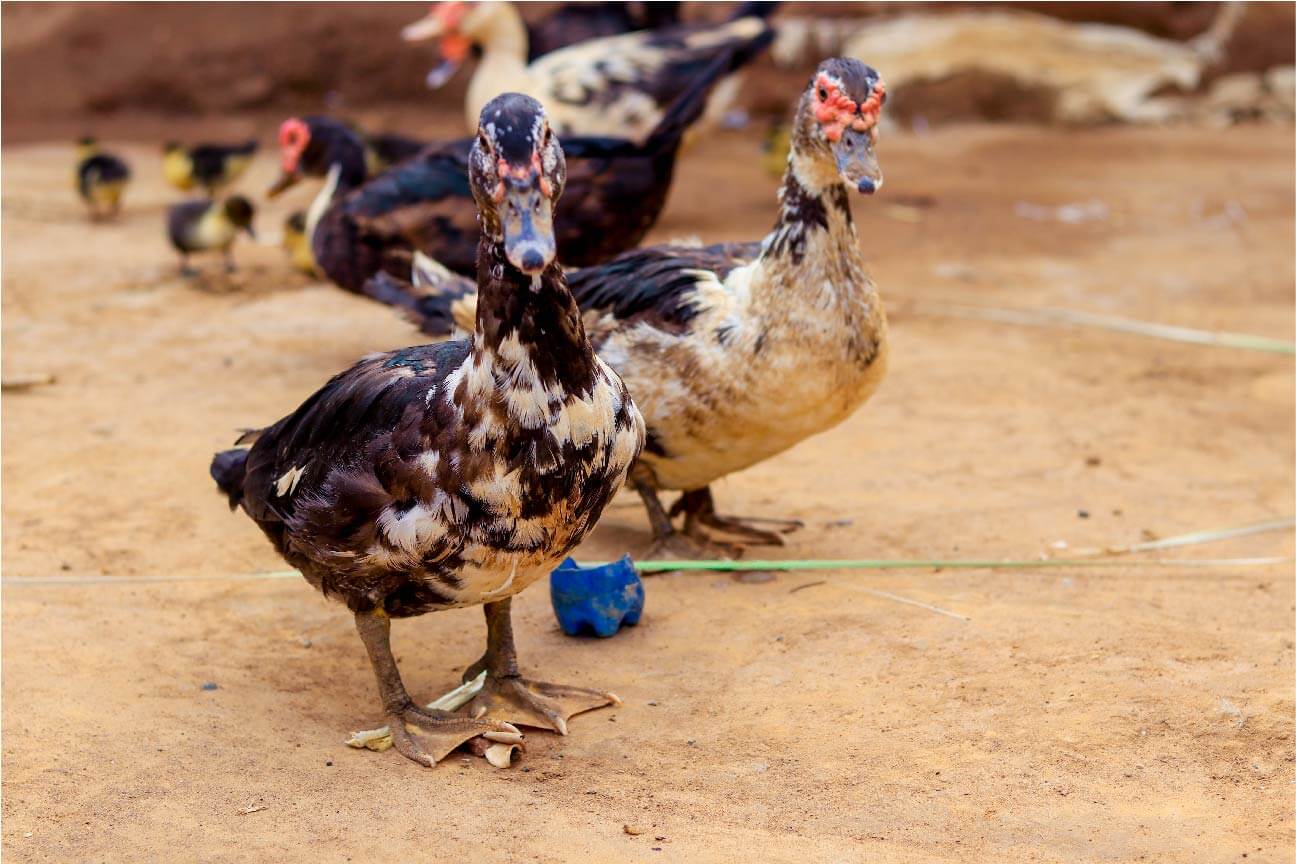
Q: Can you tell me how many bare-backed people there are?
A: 0